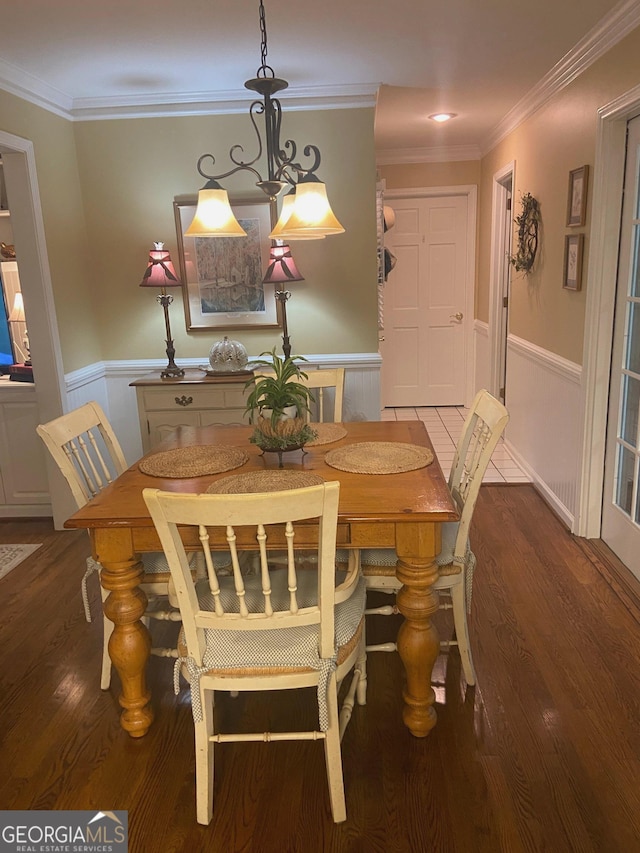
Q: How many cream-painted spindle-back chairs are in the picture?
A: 4